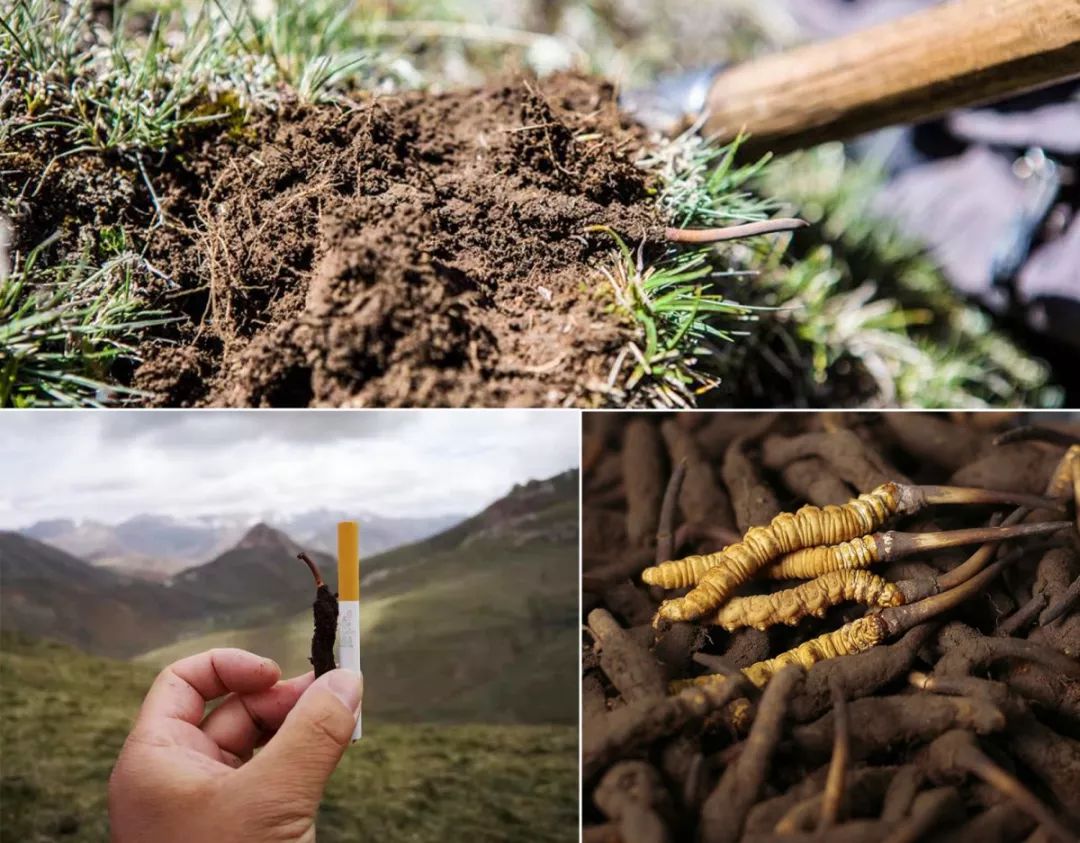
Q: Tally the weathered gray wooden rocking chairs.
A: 0